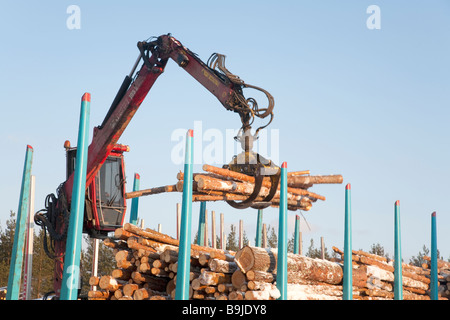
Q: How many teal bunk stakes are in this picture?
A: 11